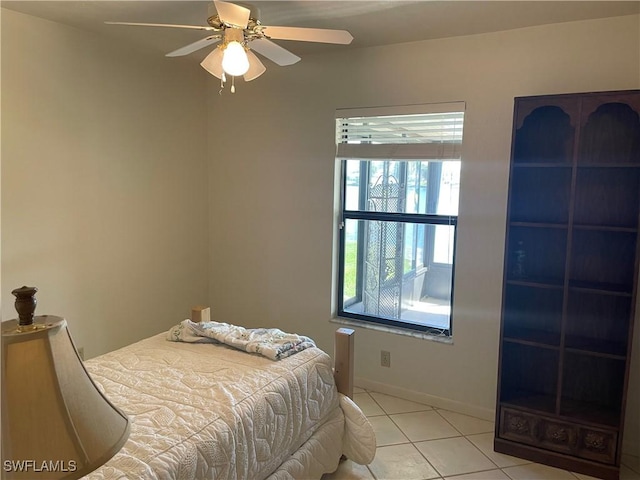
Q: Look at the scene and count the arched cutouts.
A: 2